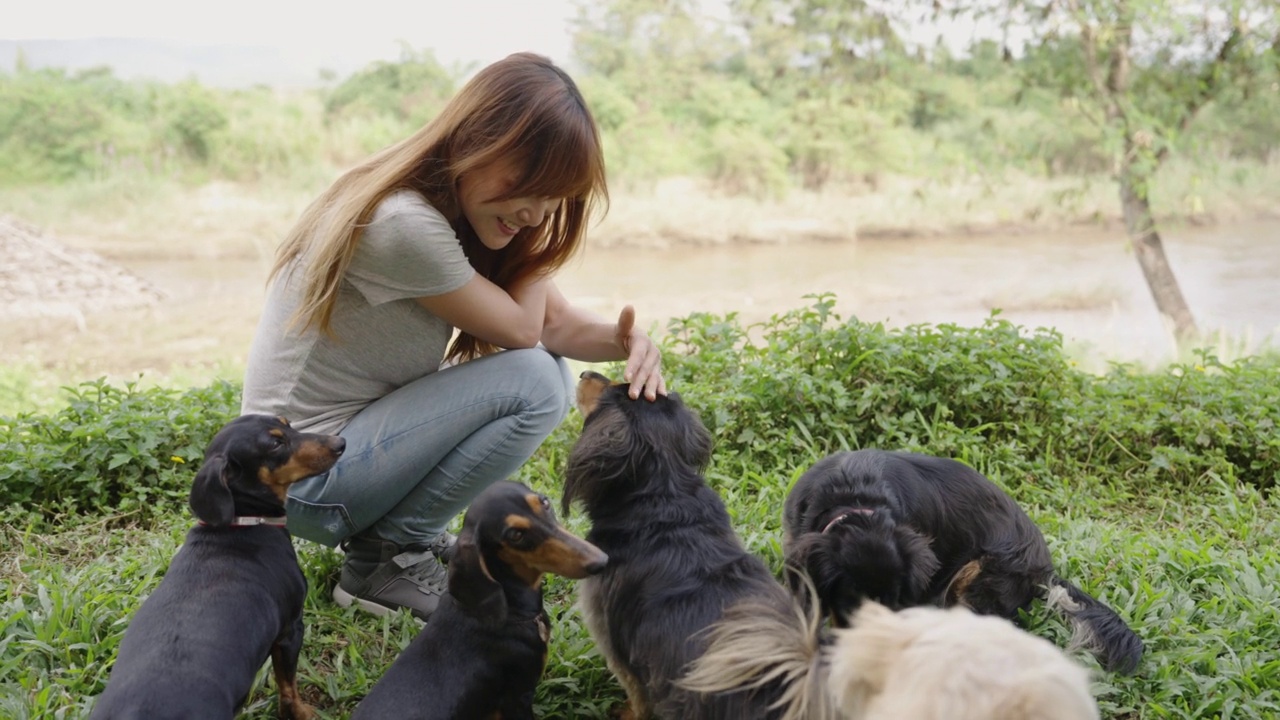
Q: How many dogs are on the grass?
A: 5